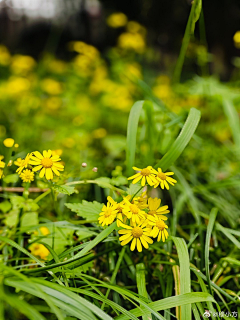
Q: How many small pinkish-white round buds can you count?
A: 2